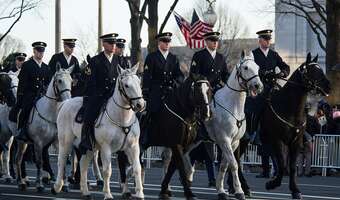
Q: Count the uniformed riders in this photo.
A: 8